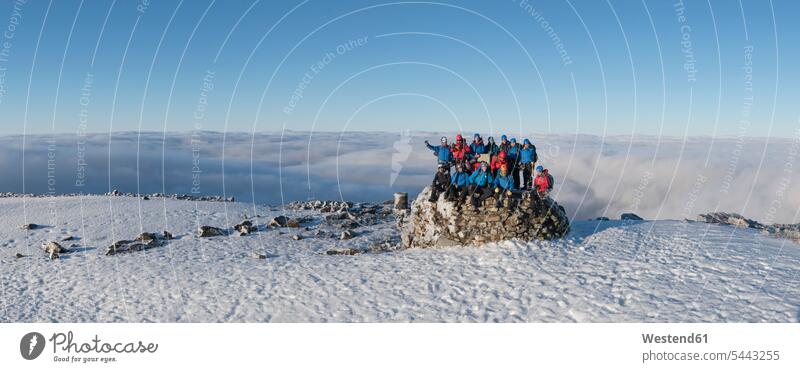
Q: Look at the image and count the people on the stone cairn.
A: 13